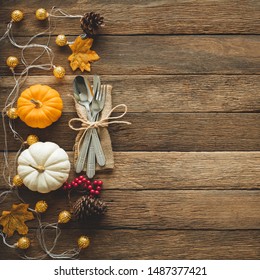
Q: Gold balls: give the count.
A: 12